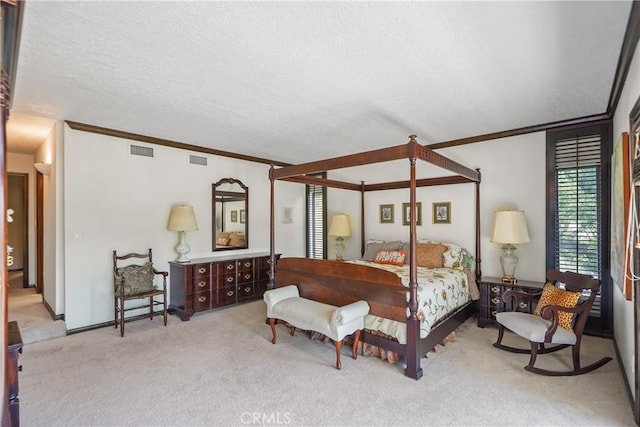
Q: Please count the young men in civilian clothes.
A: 0